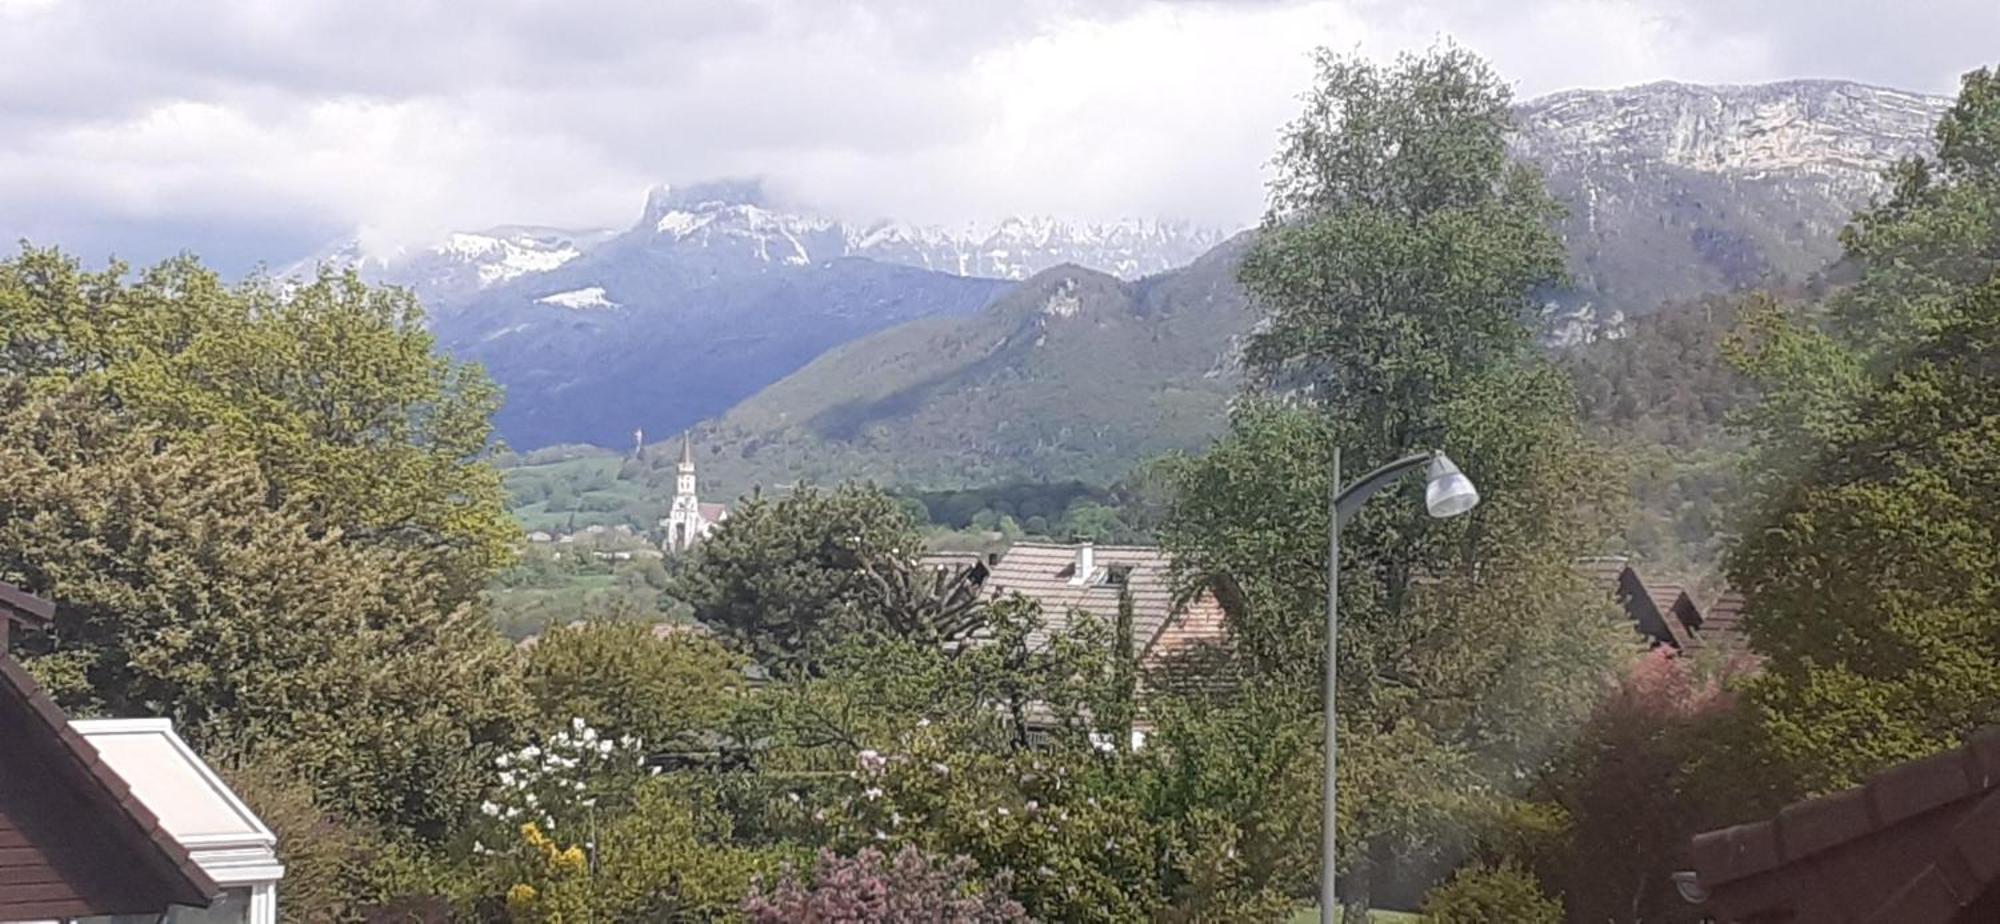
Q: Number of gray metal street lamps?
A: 1